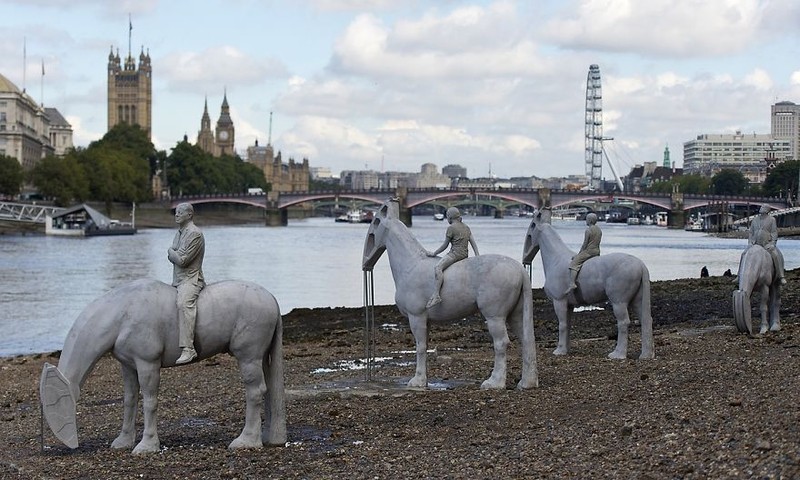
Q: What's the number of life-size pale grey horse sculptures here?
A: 4